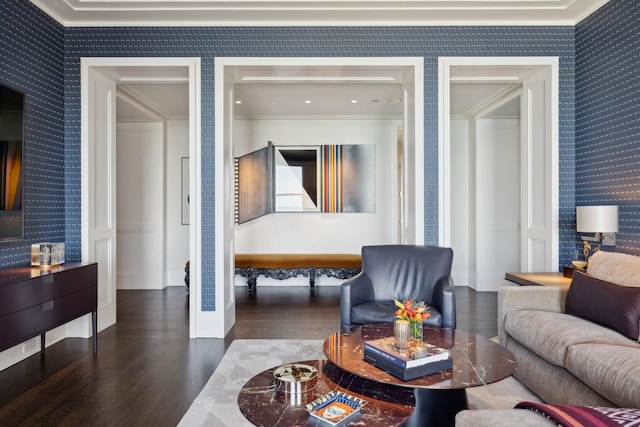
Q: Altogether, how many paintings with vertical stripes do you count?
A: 1